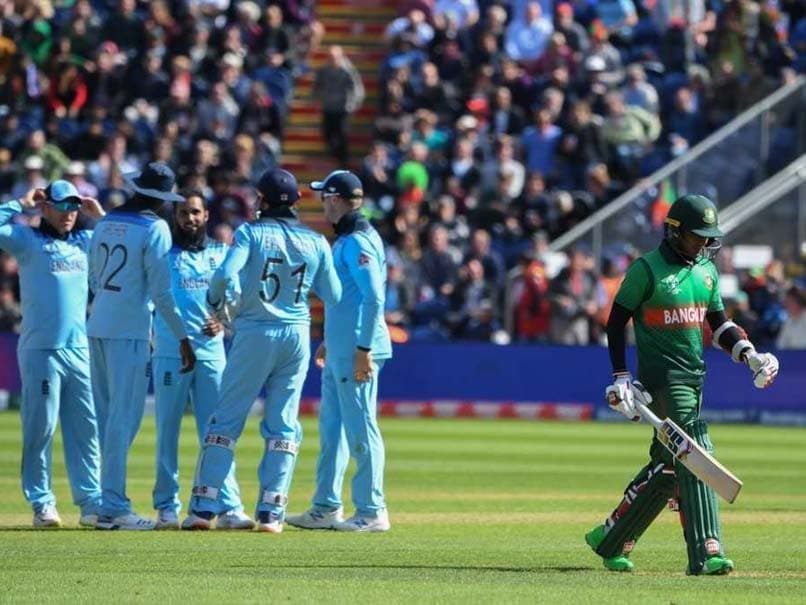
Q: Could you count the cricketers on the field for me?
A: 6